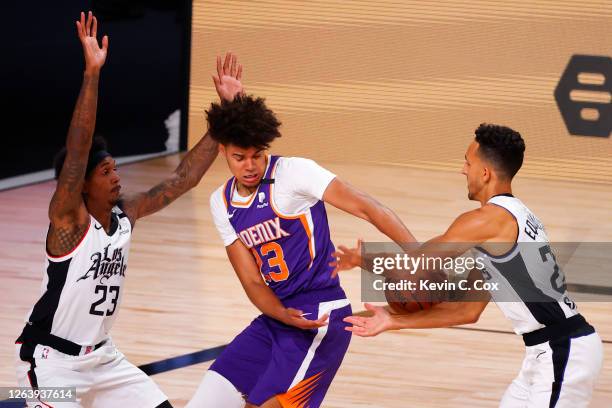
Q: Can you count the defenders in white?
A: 2